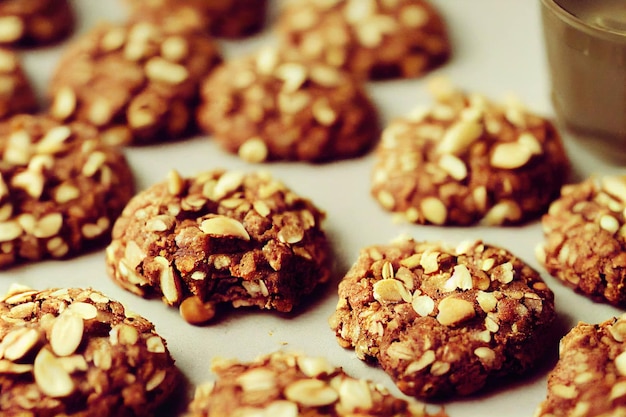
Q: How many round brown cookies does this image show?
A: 14